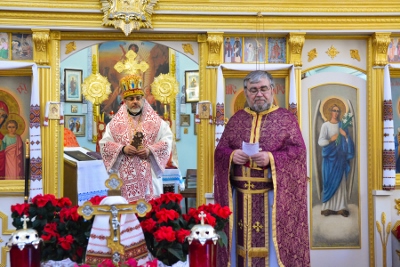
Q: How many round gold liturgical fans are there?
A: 2